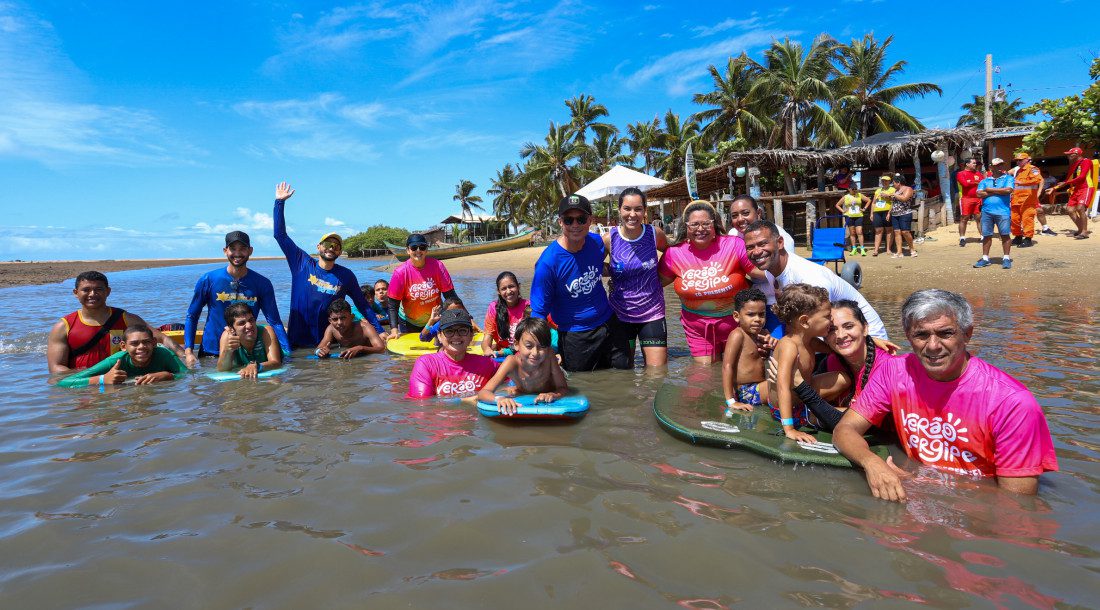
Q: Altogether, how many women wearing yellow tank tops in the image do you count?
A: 2